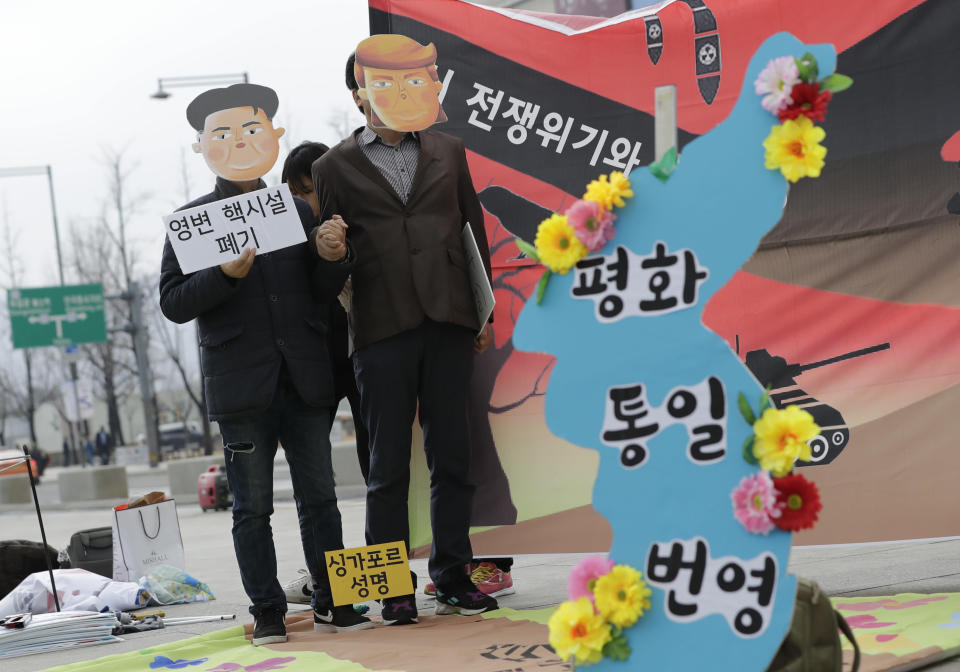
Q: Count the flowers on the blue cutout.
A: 12